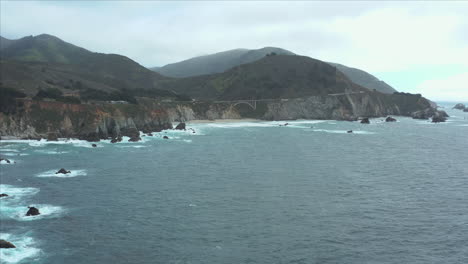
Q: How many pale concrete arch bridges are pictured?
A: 1